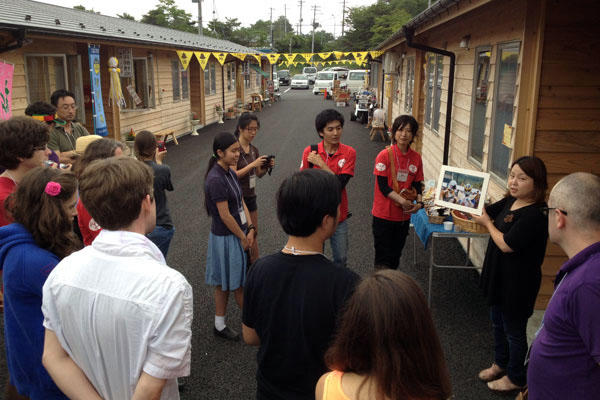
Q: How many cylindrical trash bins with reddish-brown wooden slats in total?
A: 0